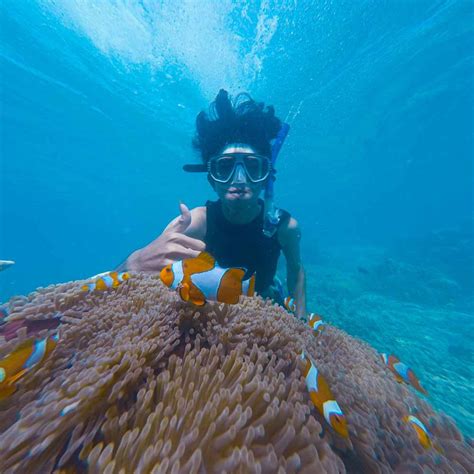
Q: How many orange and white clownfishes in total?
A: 8